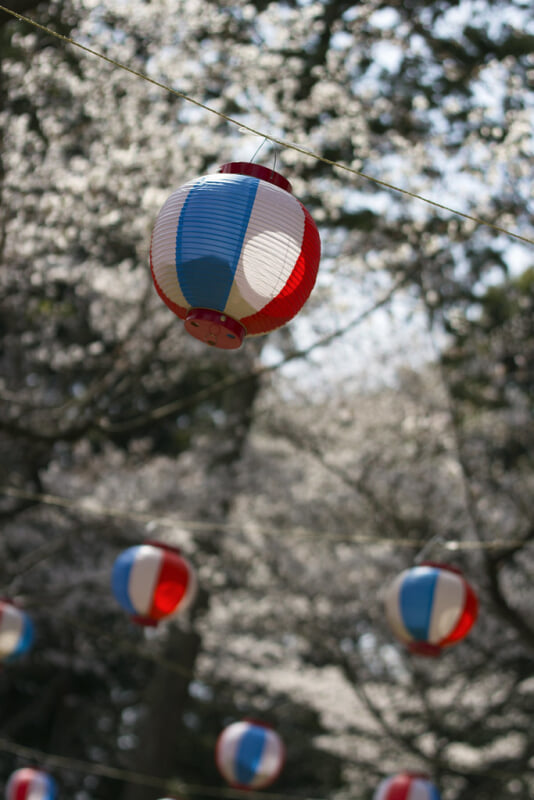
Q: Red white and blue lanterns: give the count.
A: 7